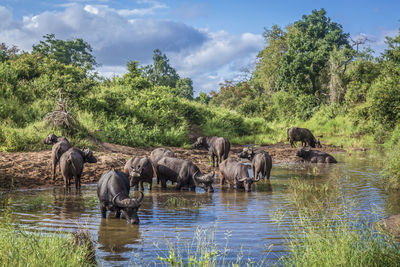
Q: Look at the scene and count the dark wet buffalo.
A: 11